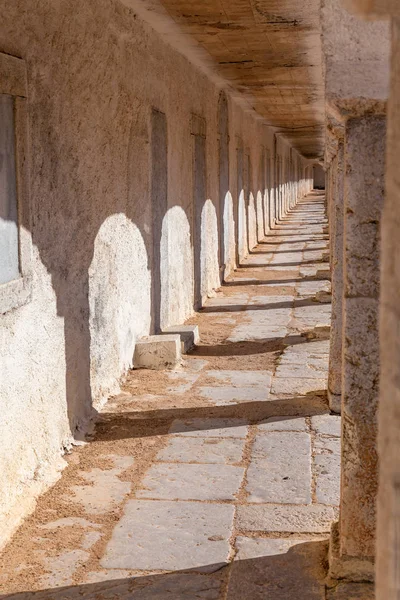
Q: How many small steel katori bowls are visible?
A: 0